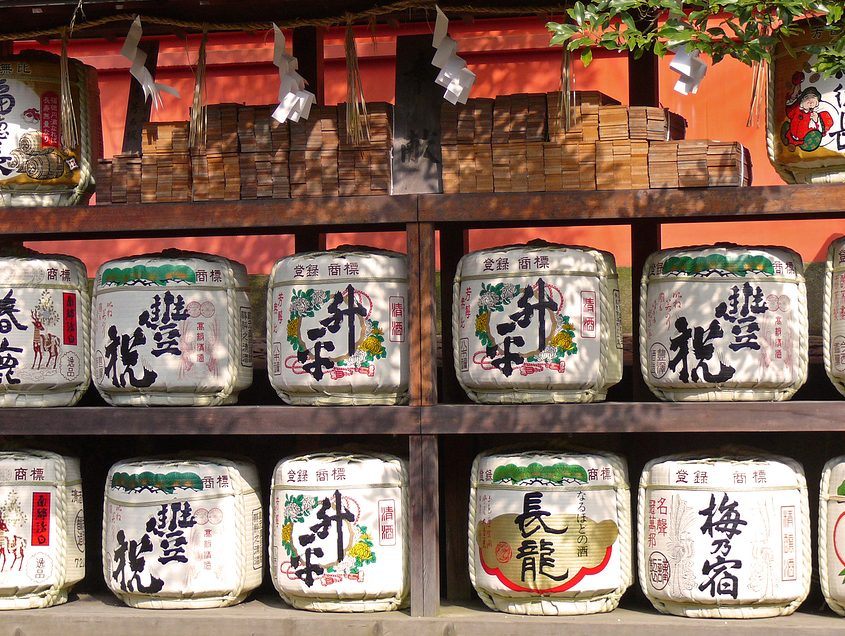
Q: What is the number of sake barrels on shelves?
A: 14